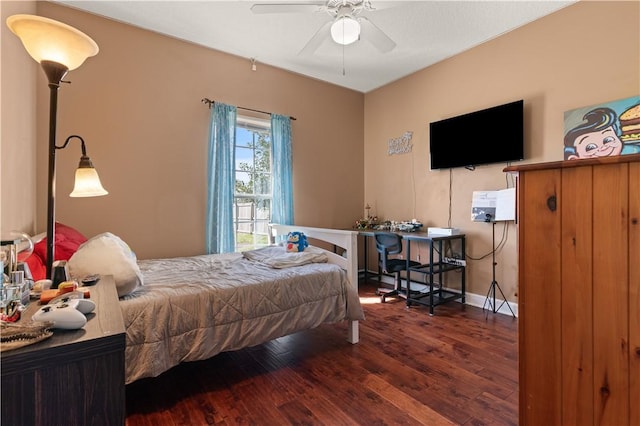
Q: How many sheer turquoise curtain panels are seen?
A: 2